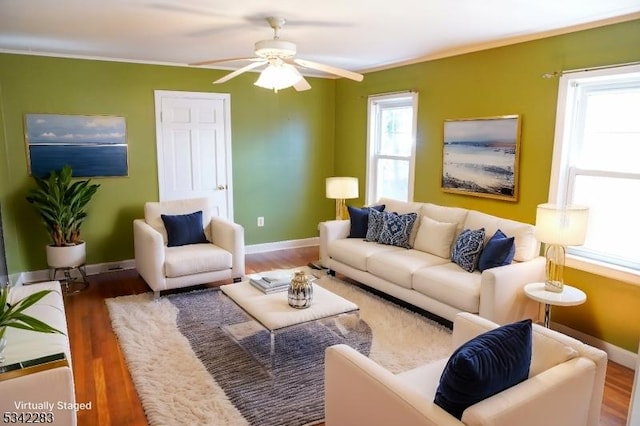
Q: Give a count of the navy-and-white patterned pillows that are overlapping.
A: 2